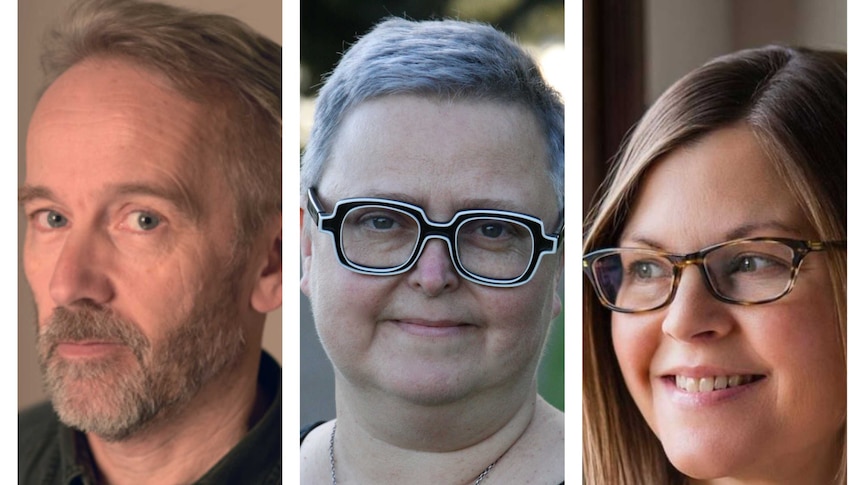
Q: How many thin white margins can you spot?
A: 4